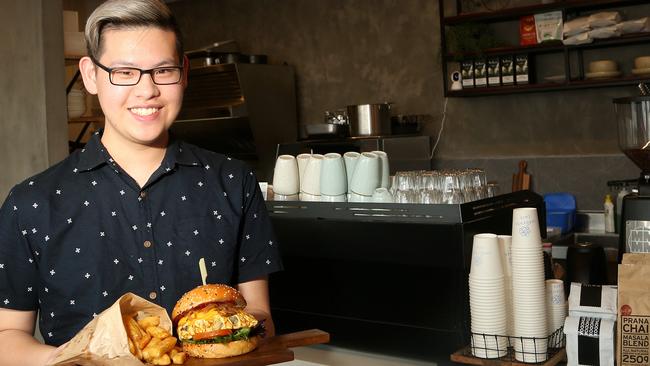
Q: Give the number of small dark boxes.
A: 5